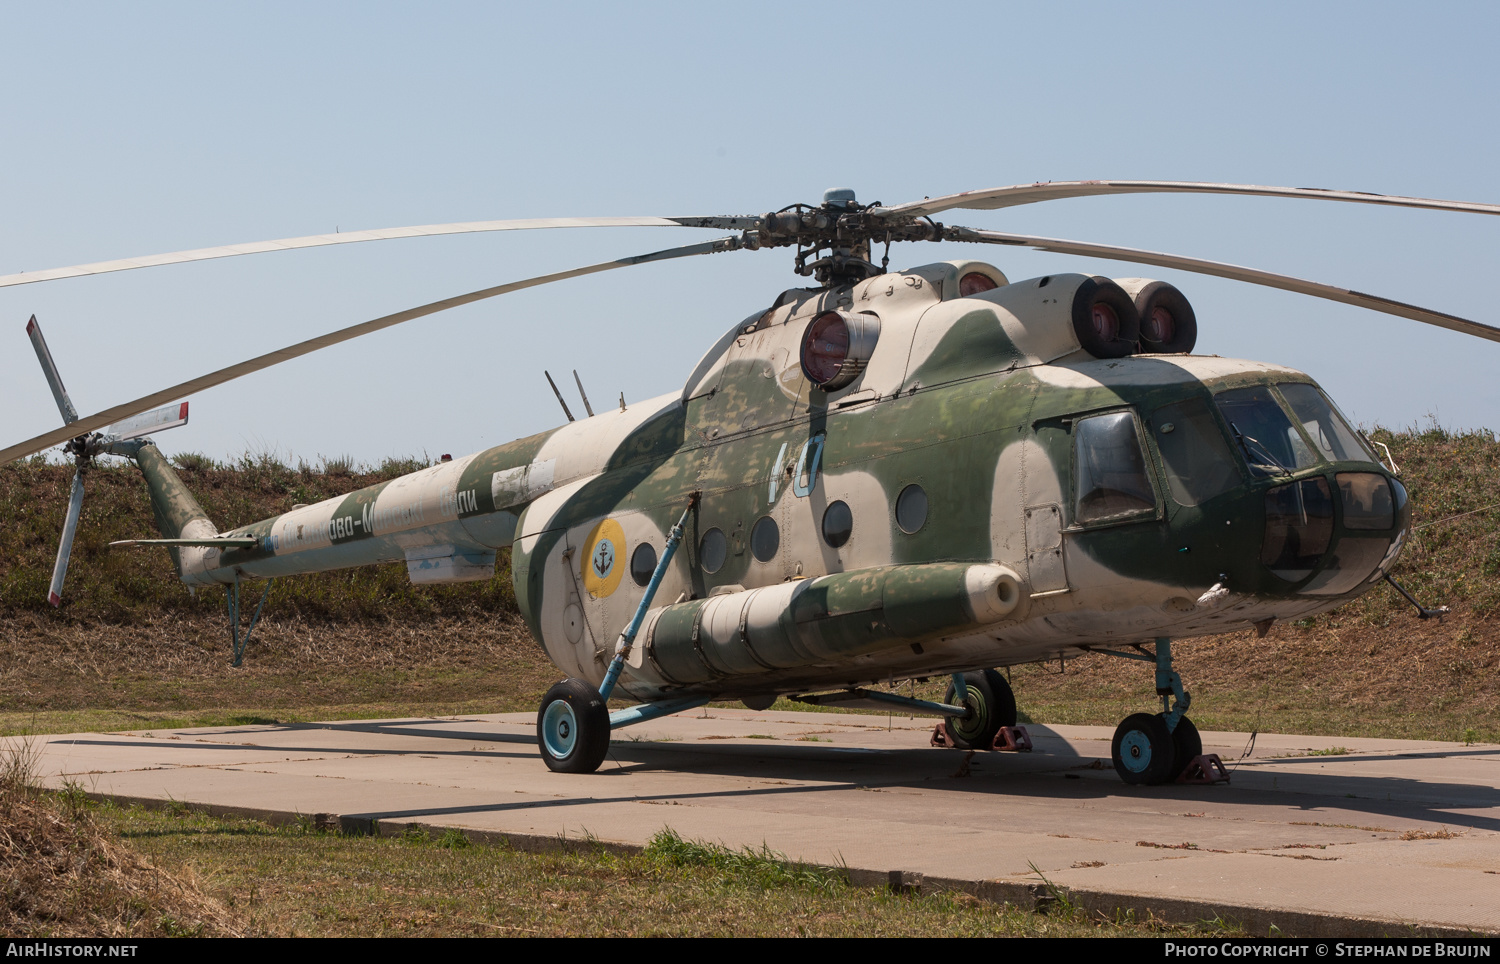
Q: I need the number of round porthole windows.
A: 5